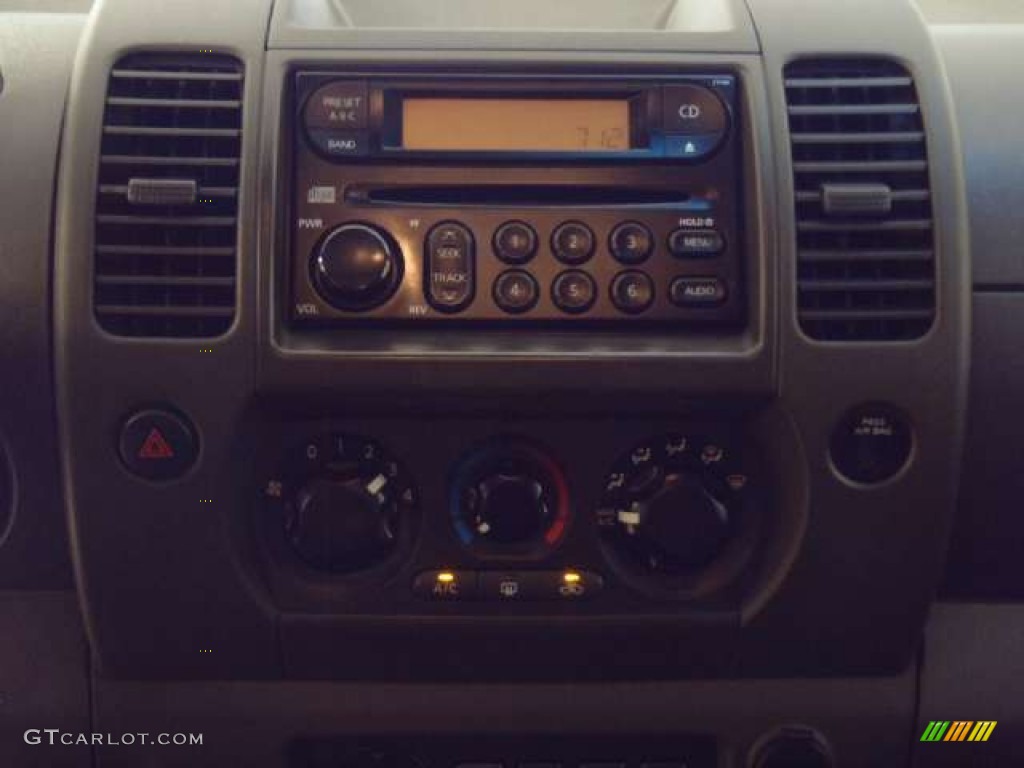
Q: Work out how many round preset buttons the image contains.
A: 6